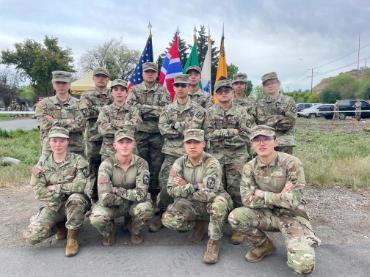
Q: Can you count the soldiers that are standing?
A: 9